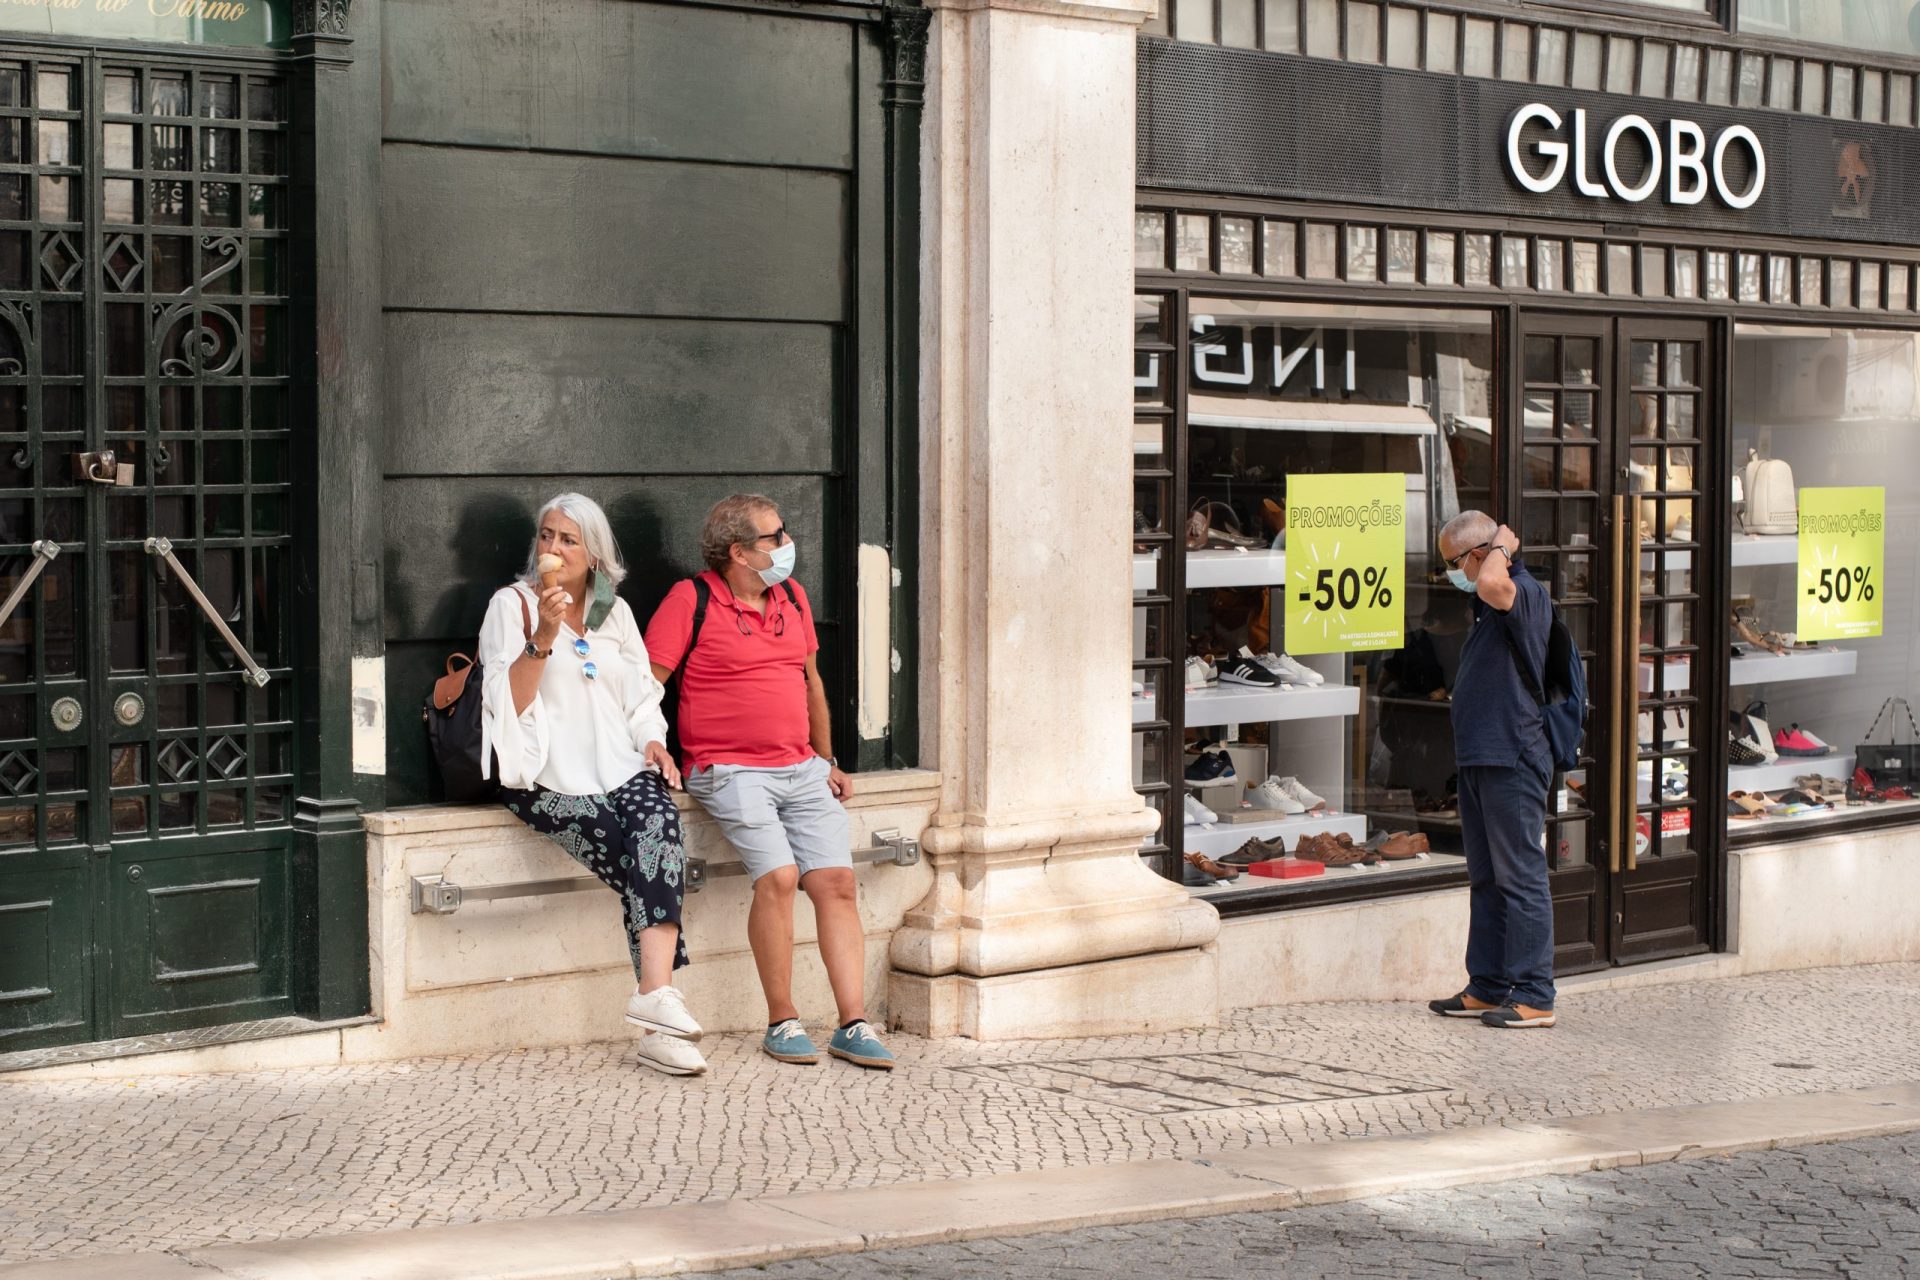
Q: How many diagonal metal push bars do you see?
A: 2